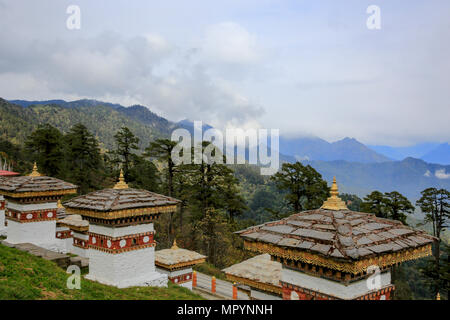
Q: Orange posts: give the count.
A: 3